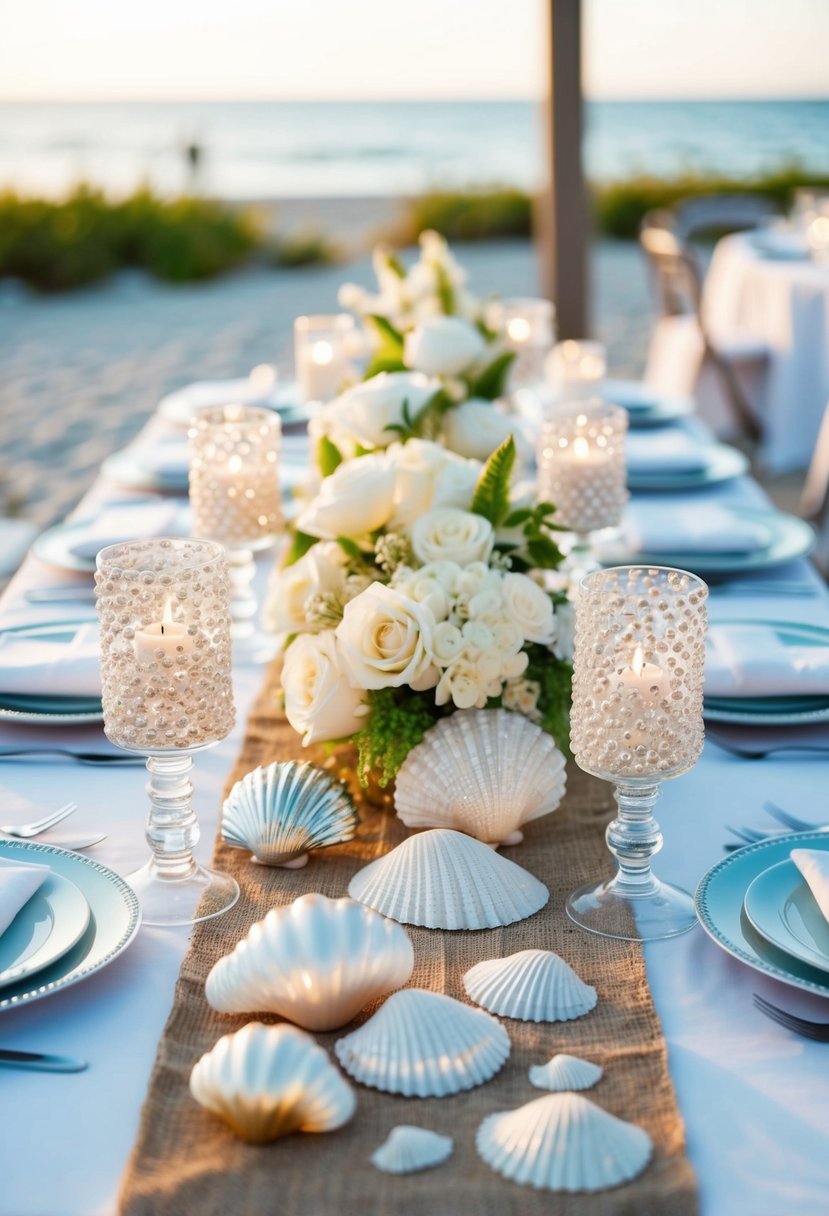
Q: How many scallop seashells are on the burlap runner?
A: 10